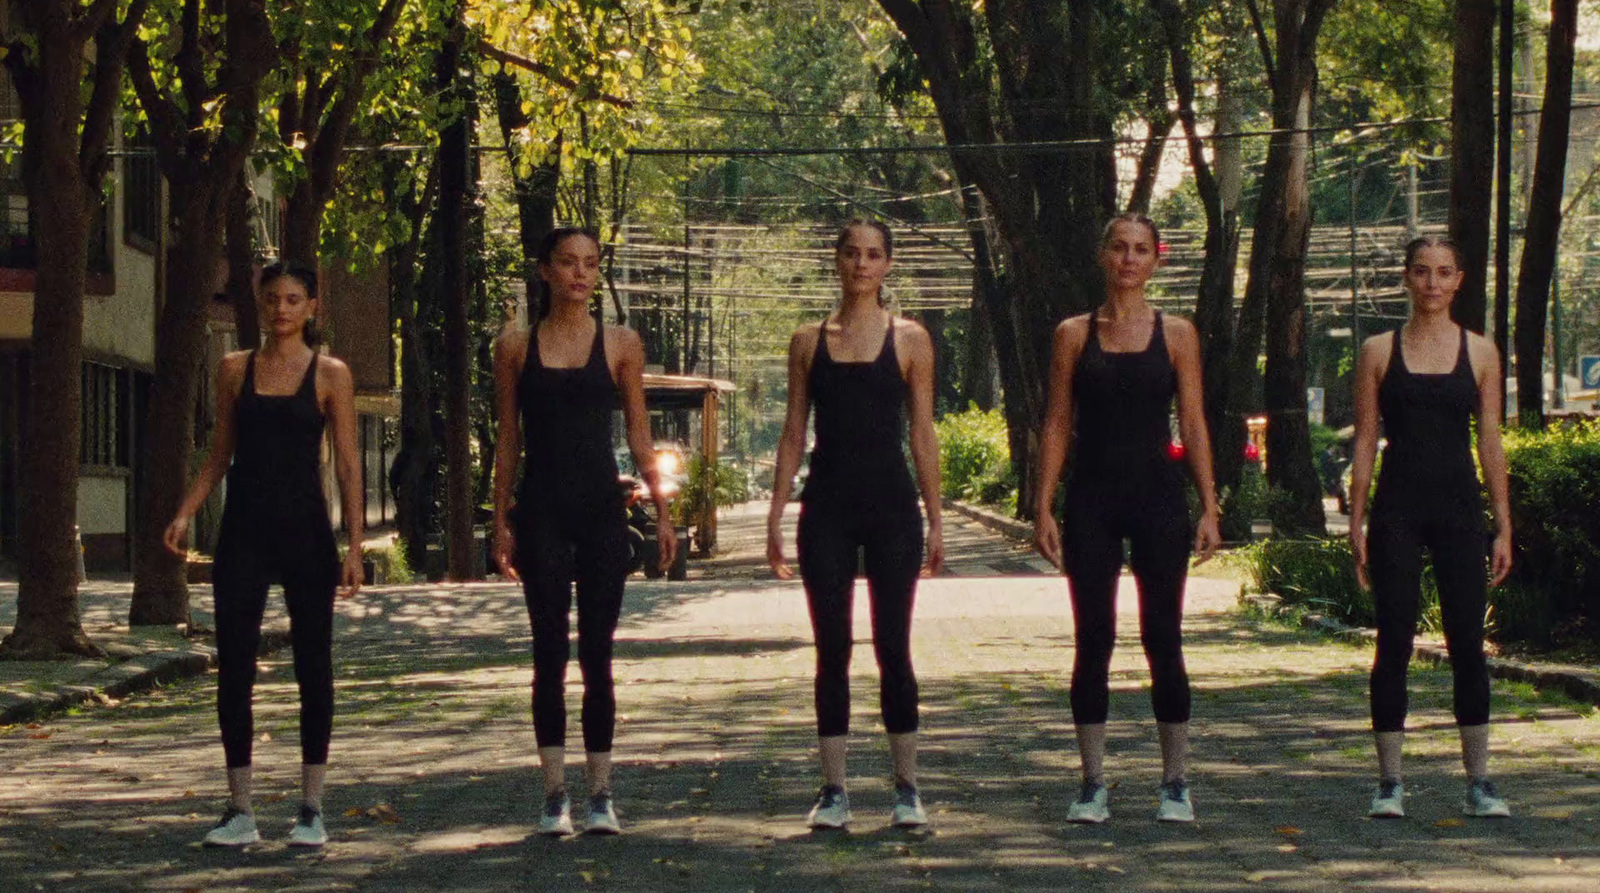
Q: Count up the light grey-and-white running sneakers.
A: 10